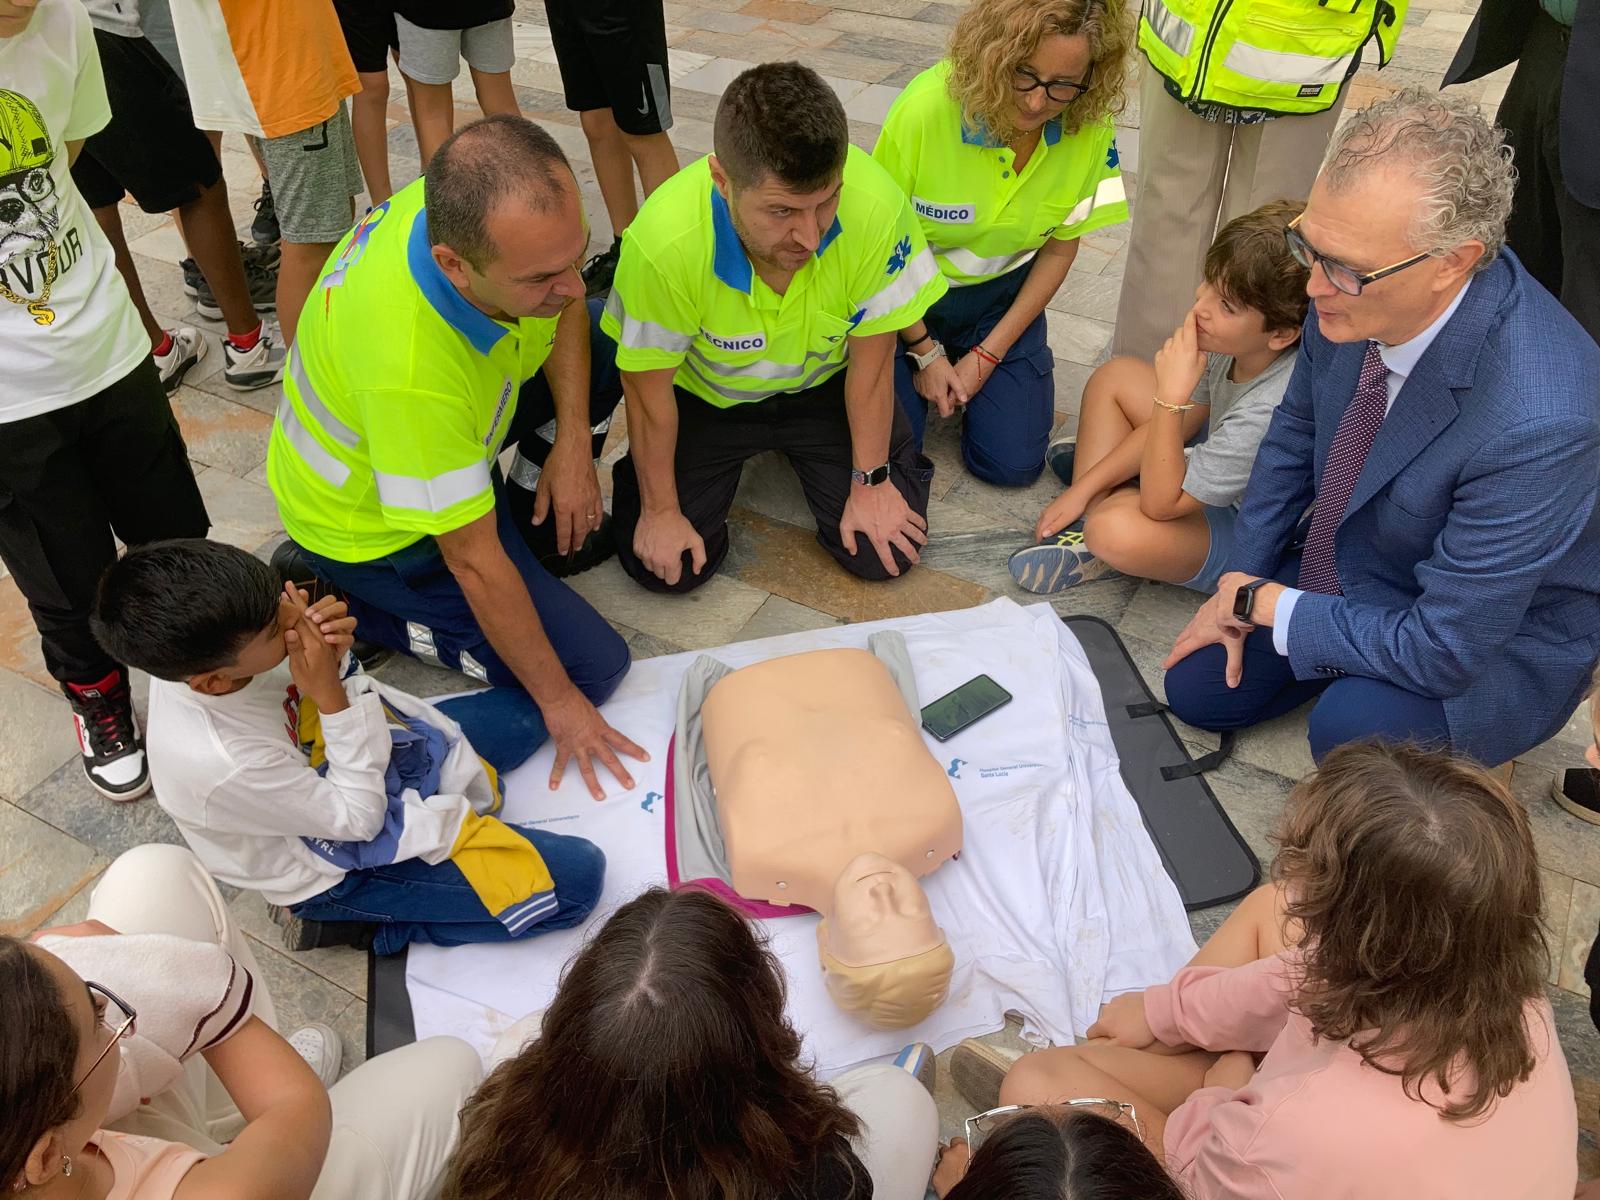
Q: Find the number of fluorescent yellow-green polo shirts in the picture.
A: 3